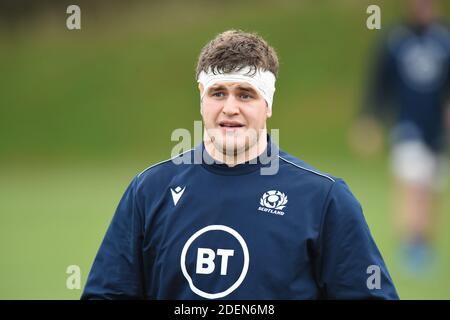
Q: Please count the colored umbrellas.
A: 0